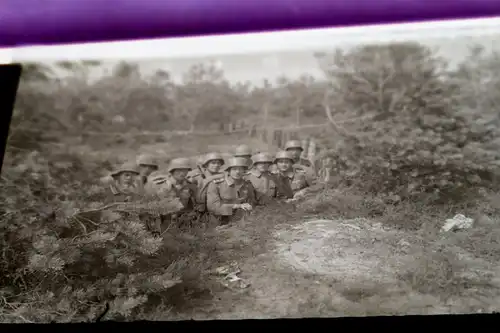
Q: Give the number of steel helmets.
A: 9